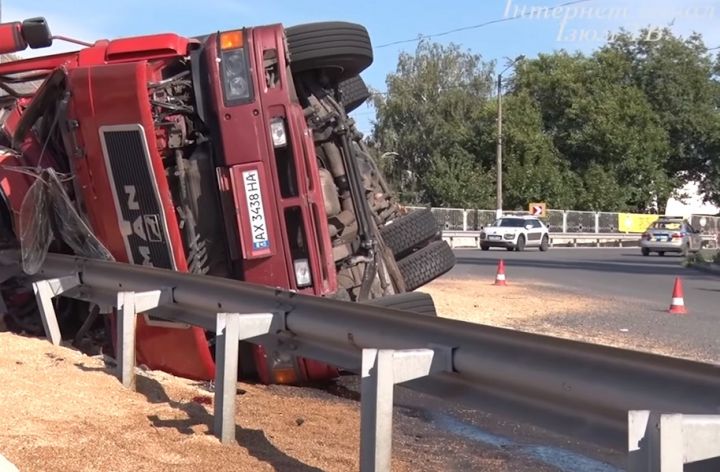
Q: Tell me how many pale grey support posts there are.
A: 5